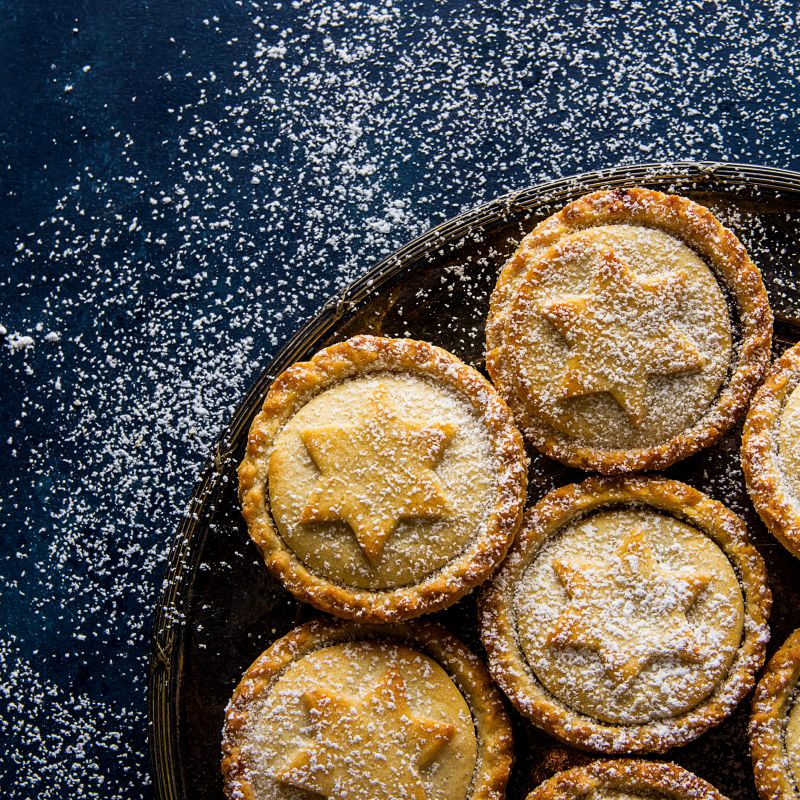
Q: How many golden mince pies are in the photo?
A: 7